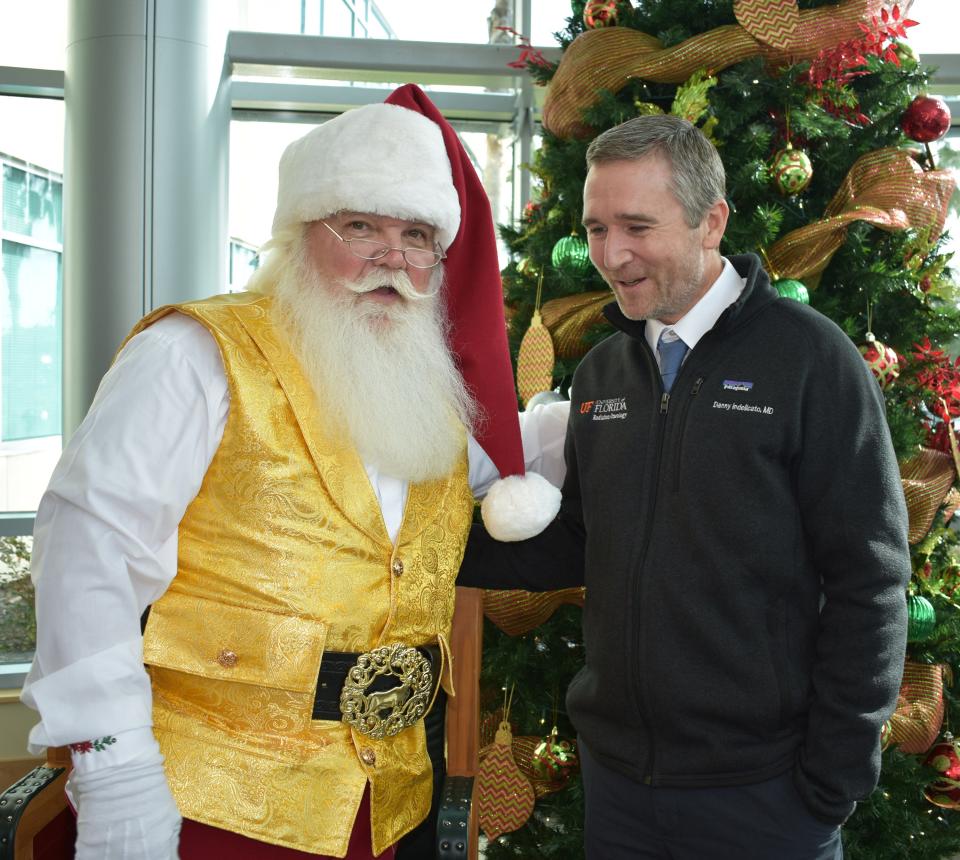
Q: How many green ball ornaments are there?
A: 3